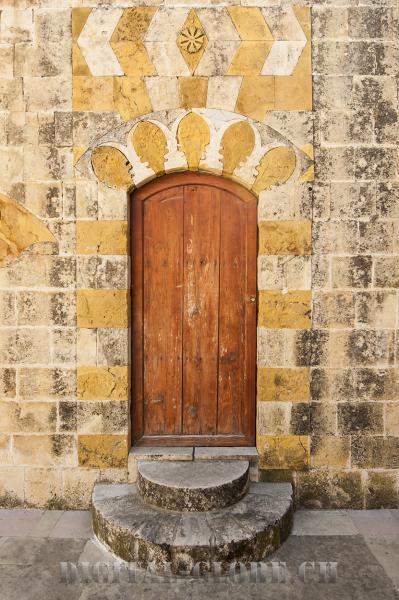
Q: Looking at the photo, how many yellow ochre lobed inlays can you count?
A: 5